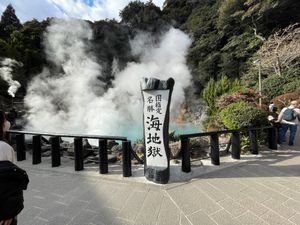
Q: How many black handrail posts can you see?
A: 11